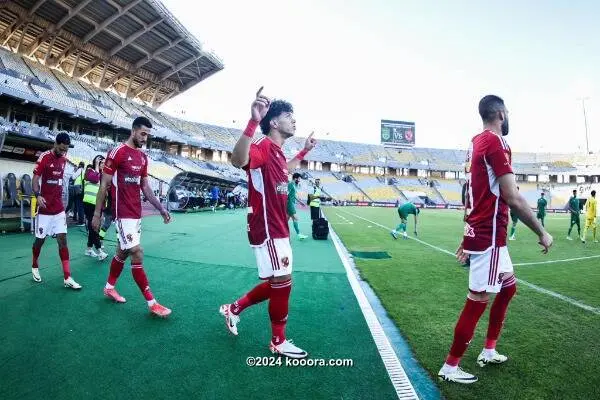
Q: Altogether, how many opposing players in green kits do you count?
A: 5